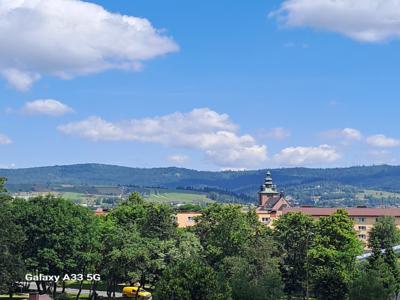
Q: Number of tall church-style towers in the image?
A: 1